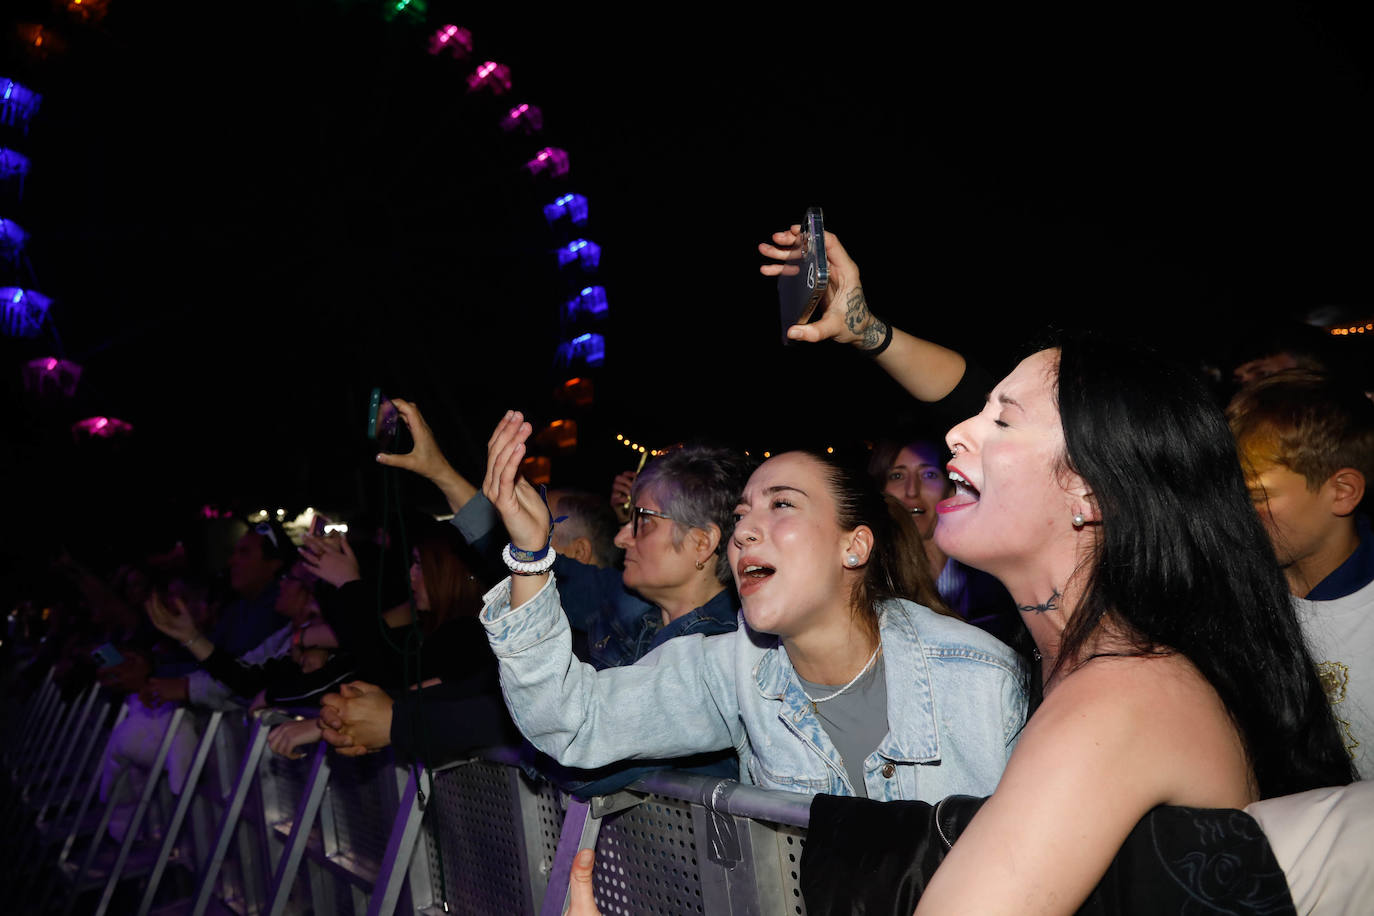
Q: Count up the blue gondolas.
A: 8